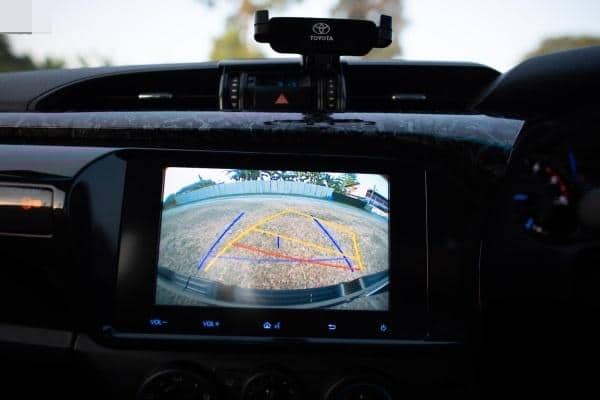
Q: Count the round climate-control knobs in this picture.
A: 3